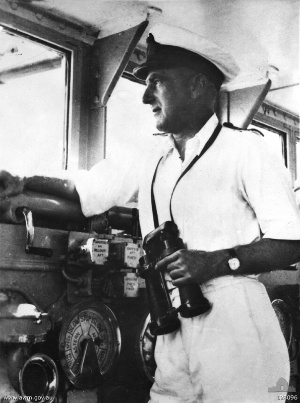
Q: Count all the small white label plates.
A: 3